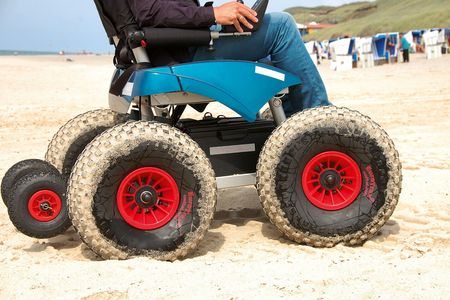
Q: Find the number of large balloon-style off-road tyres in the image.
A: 3